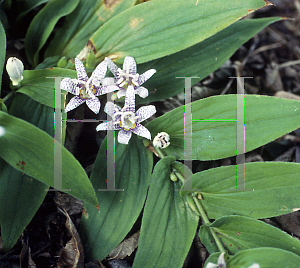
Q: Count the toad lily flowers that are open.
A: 3